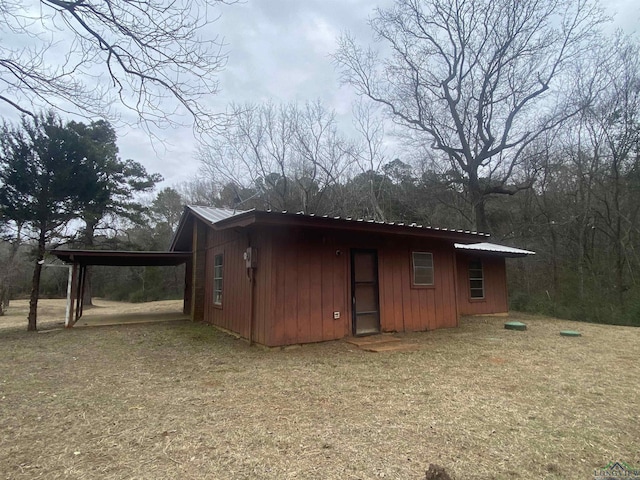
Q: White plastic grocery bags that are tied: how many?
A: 0